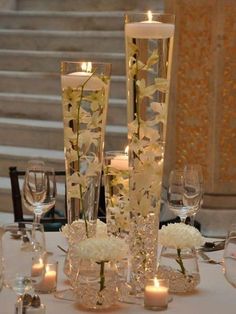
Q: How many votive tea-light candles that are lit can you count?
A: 3